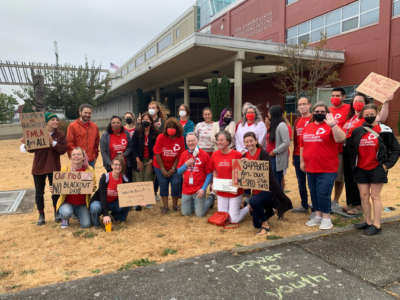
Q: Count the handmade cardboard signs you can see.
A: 5